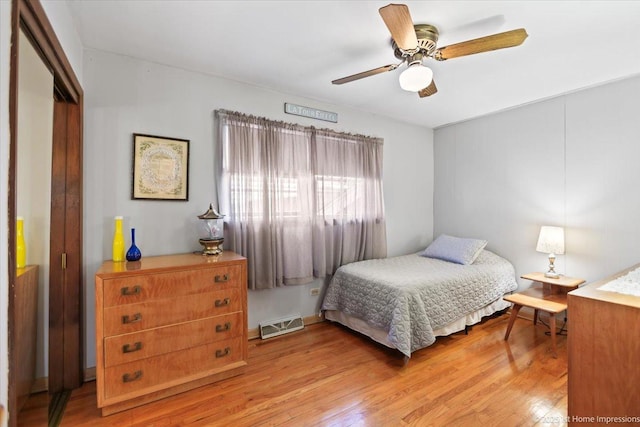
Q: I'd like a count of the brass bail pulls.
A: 8